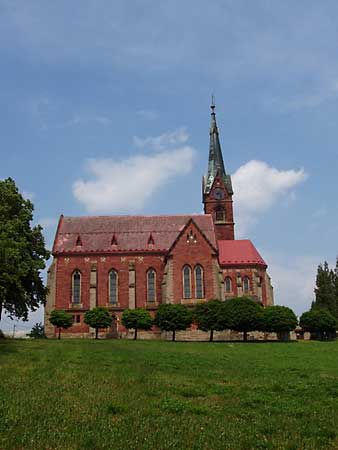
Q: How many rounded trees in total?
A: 8